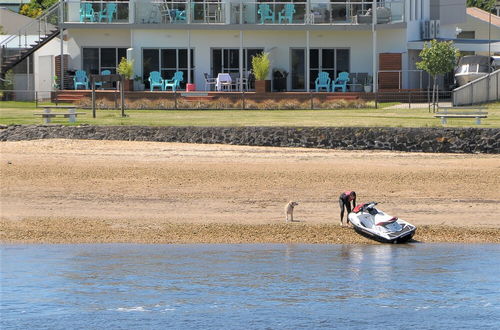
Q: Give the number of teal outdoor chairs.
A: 10